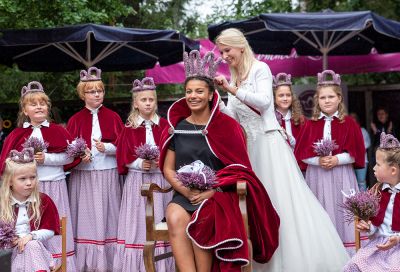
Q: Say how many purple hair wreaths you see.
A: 8